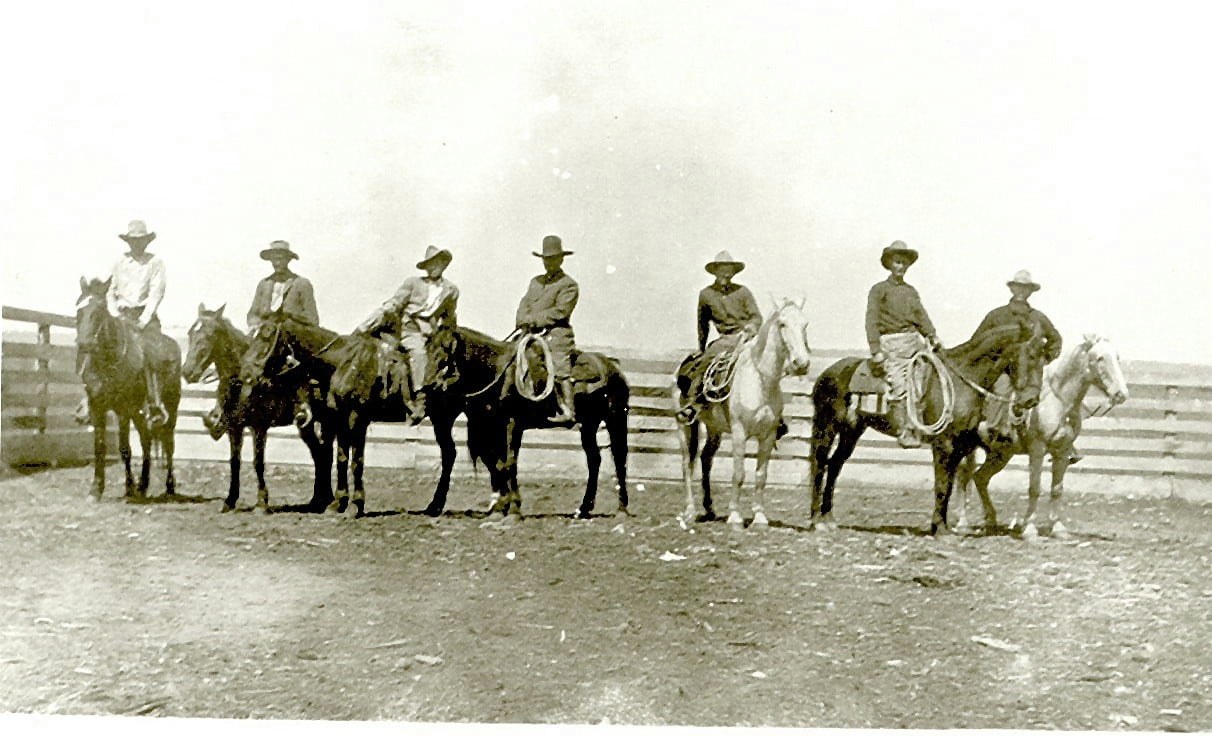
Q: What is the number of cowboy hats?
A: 7